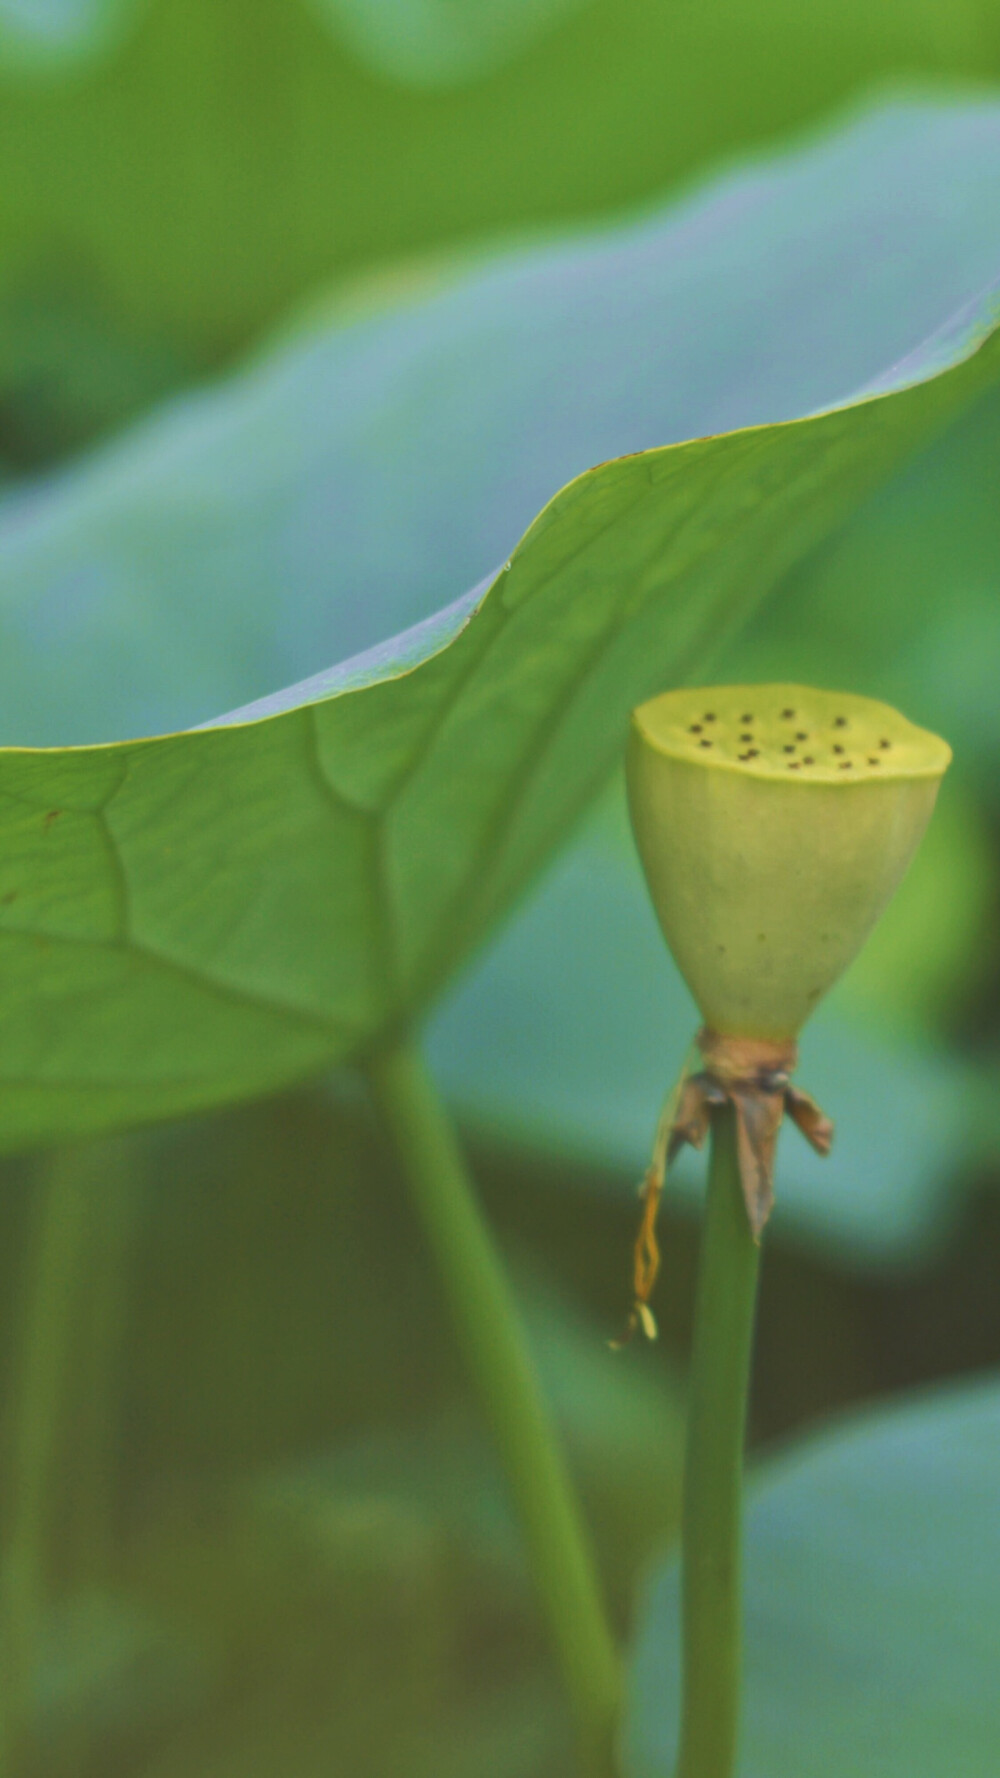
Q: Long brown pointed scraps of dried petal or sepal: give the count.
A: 3